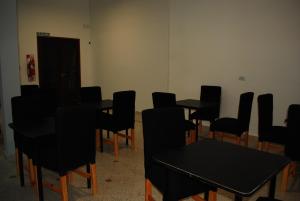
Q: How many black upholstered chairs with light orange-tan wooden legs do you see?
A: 11